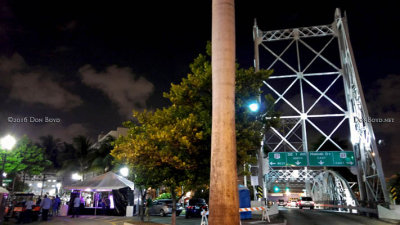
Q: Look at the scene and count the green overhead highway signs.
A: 2